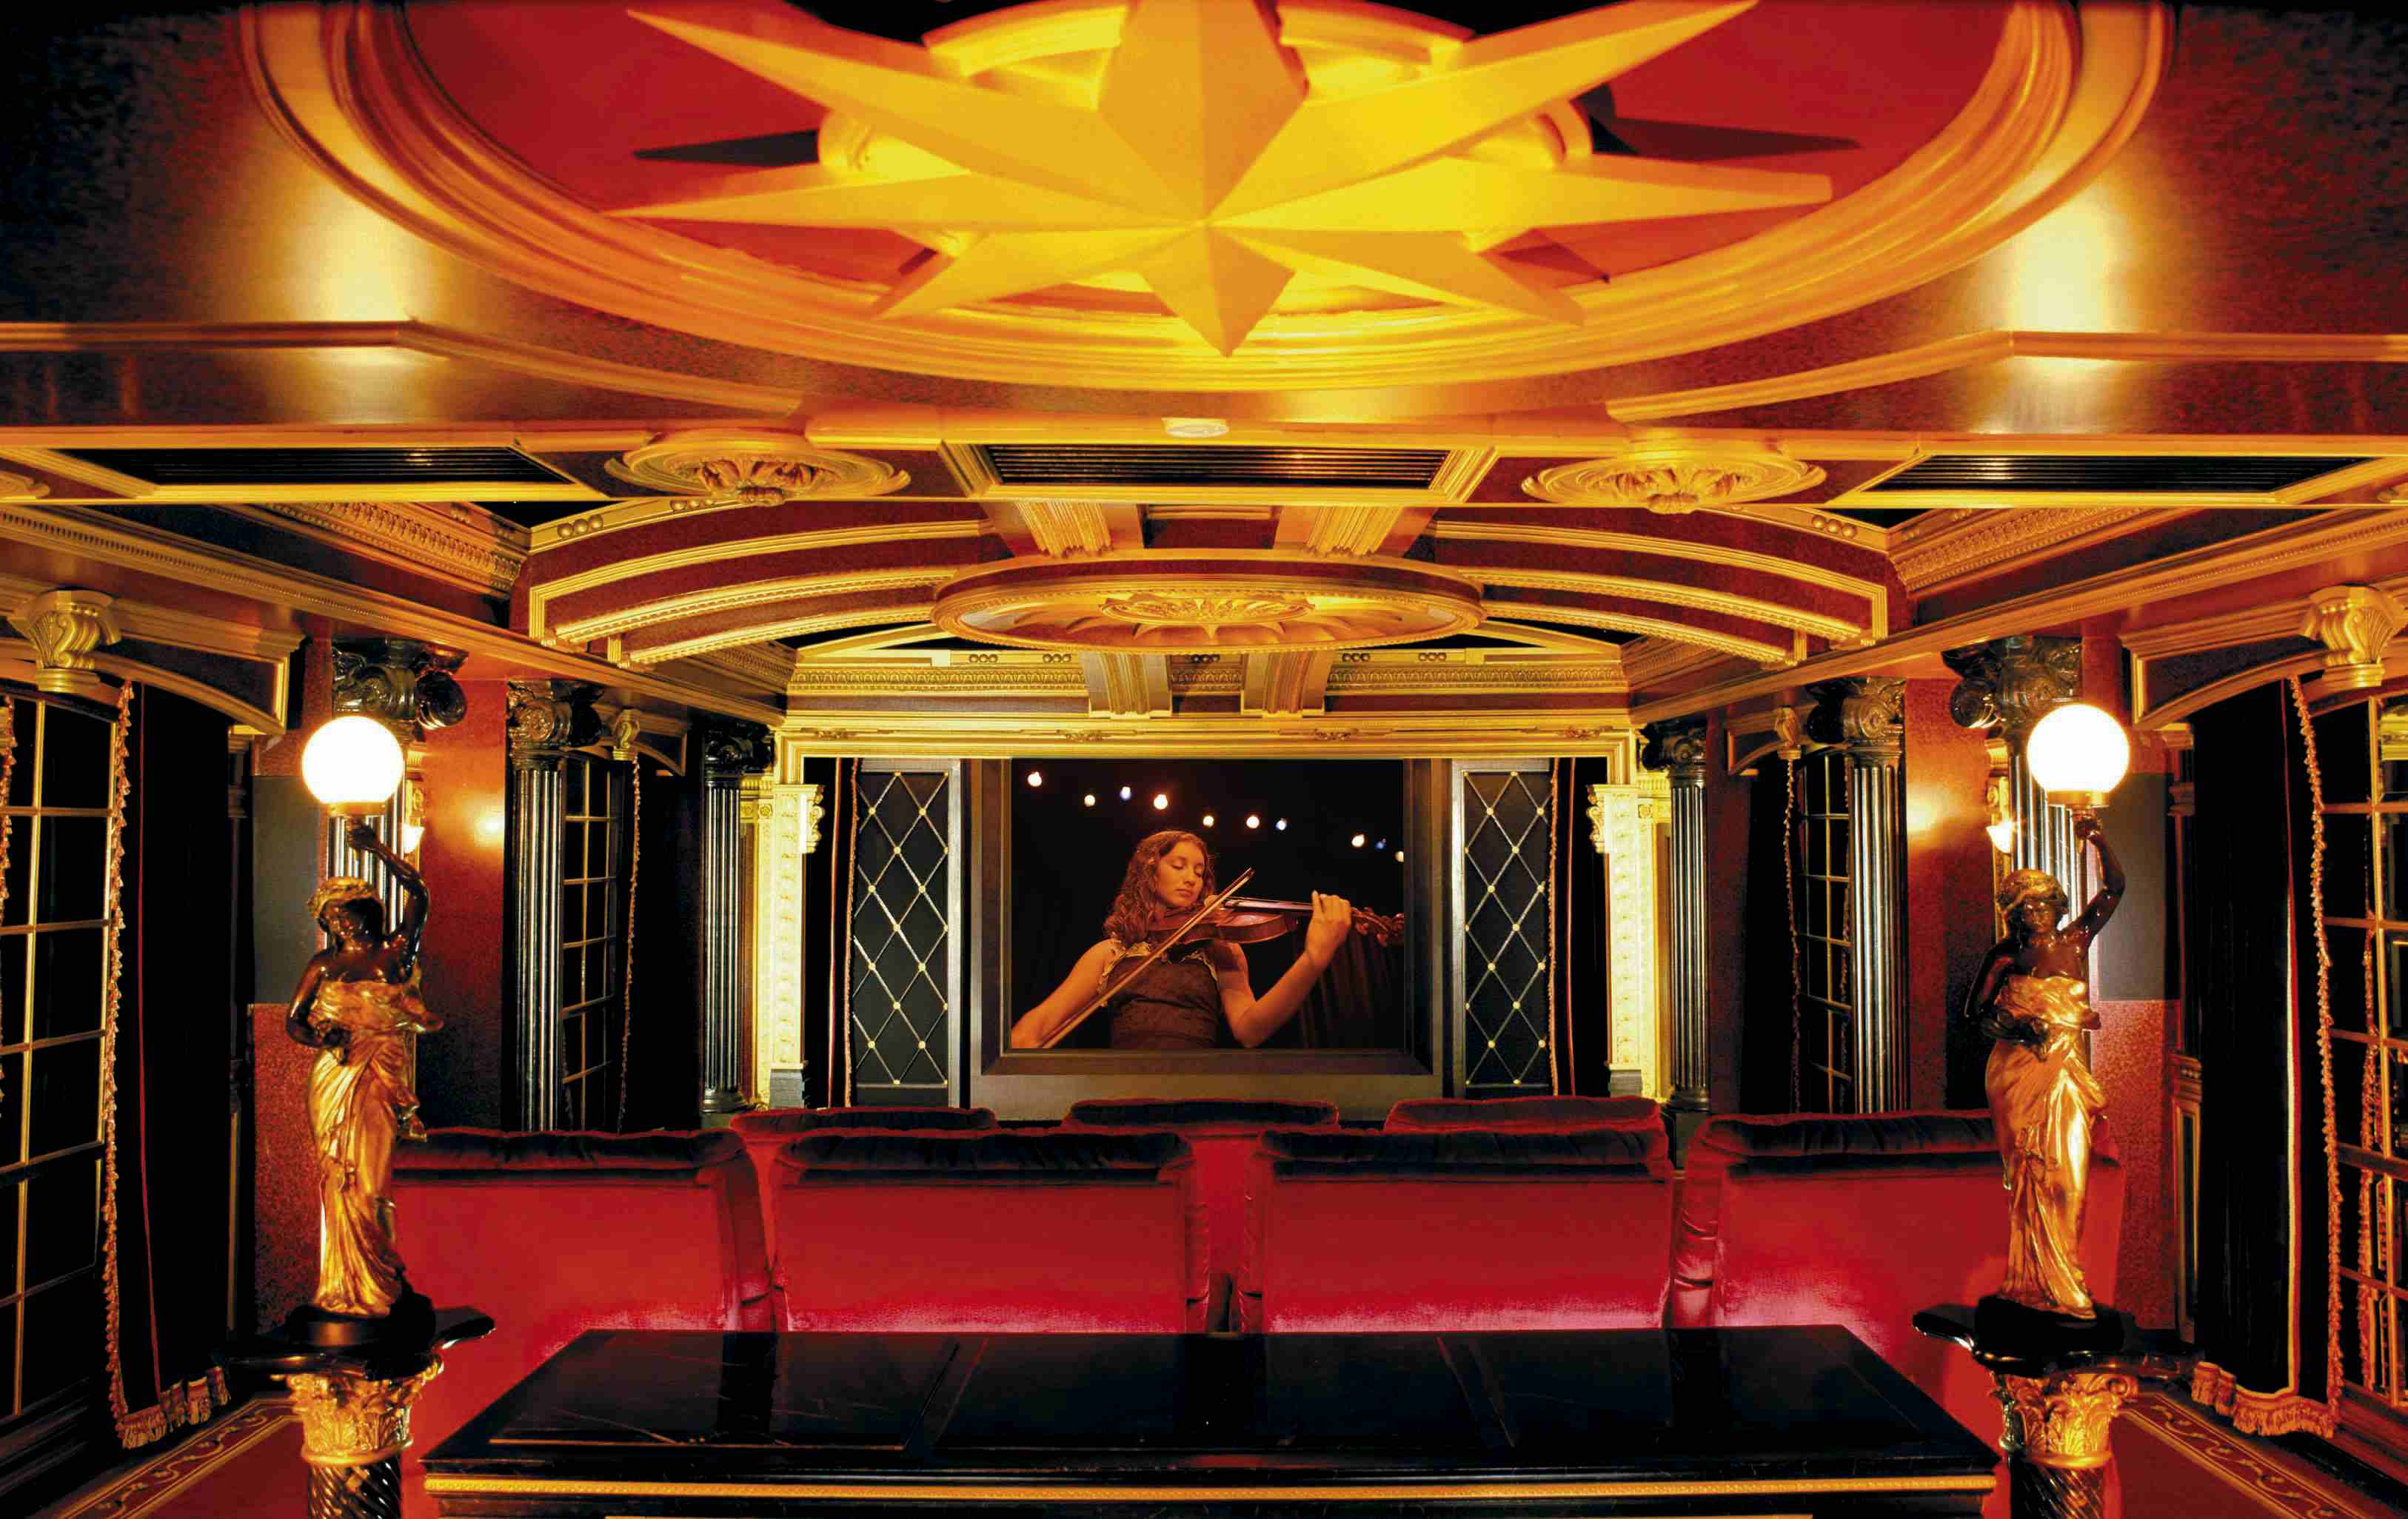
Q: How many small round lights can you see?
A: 10